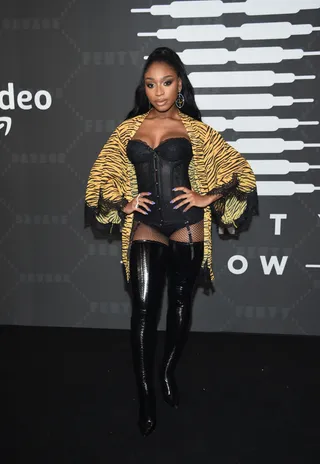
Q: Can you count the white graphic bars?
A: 9